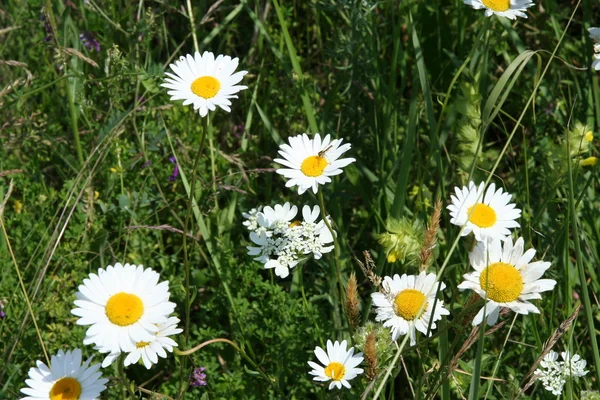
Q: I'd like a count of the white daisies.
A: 10